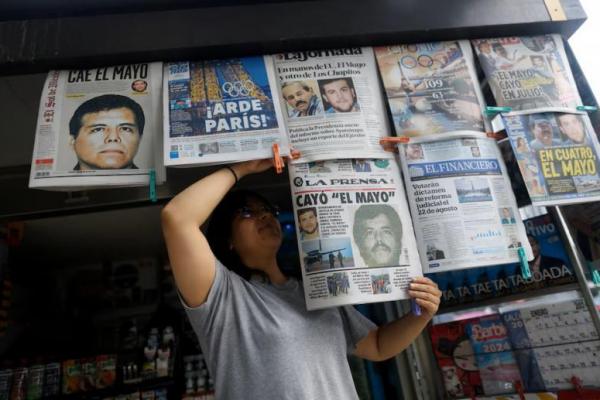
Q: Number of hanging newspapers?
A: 8